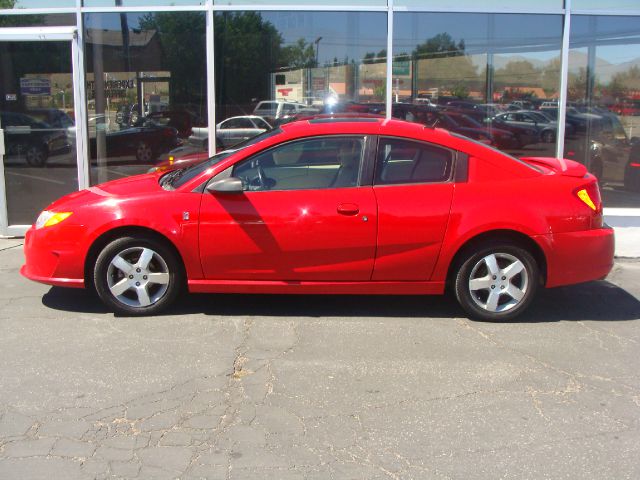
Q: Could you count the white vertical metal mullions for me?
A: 4